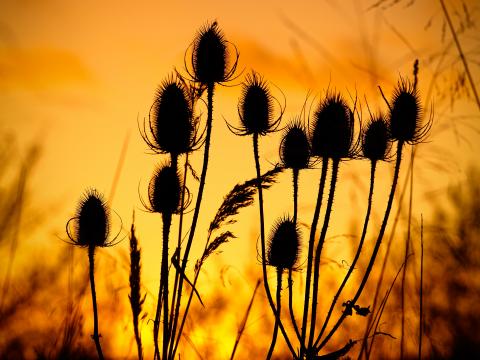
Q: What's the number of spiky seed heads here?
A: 10